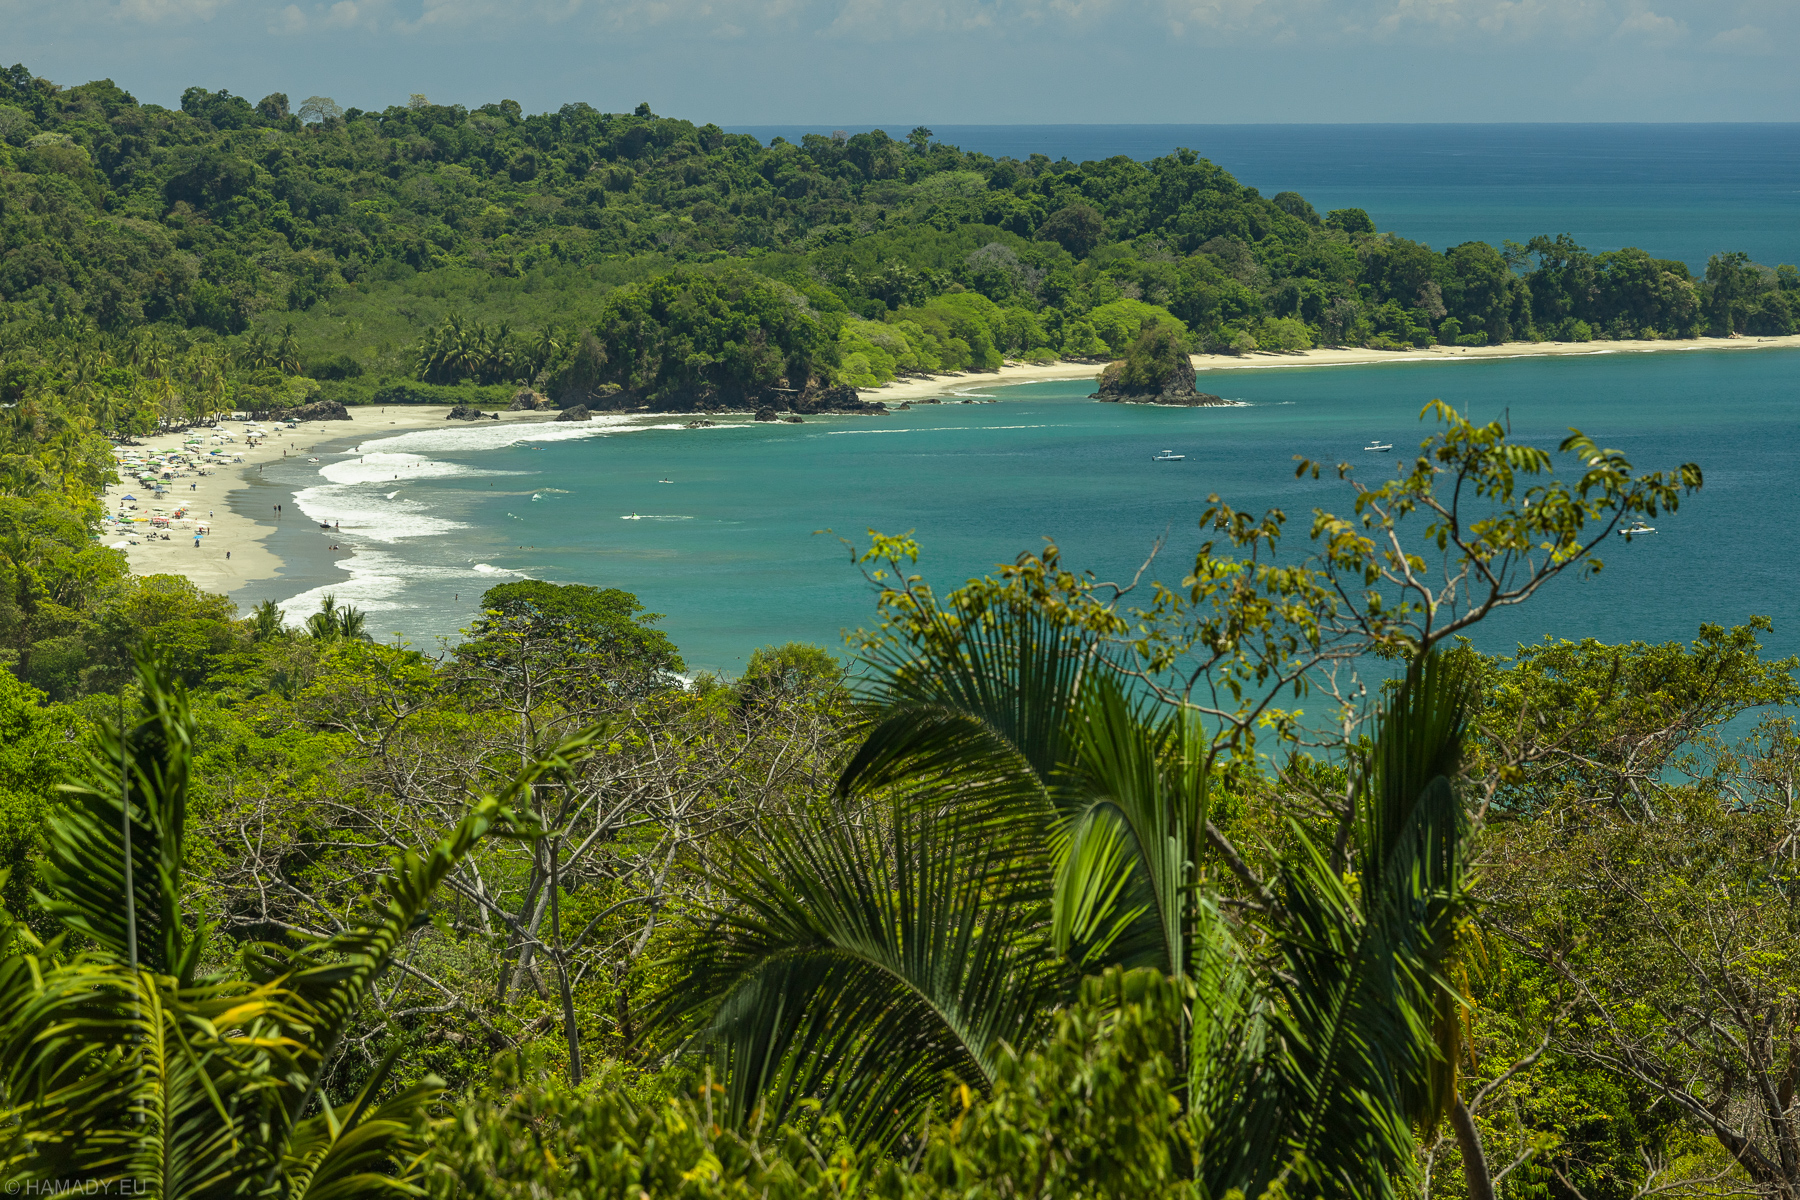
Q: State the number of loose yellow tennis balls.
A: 0